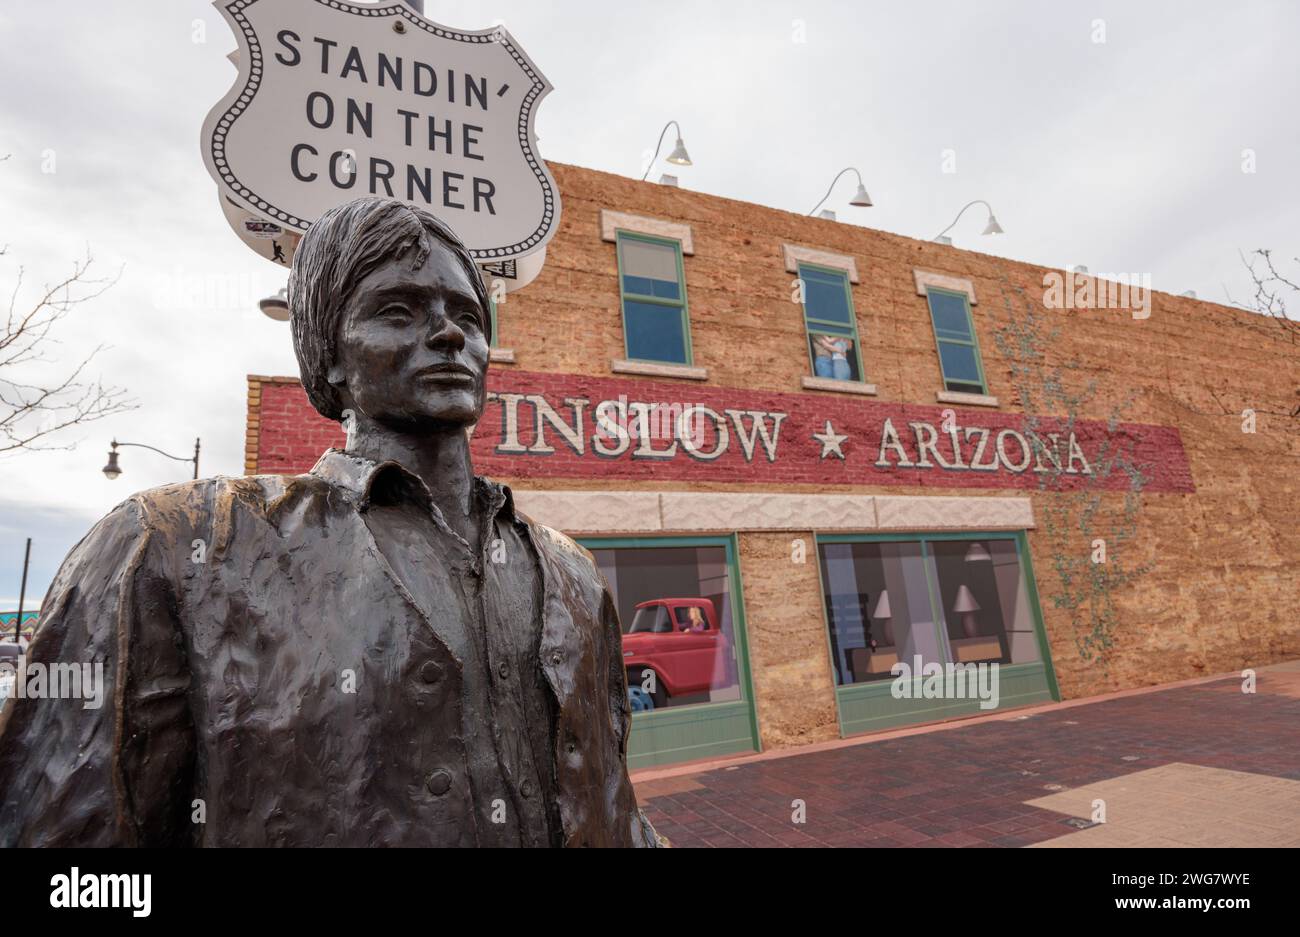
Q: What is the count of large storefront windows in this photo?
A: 2